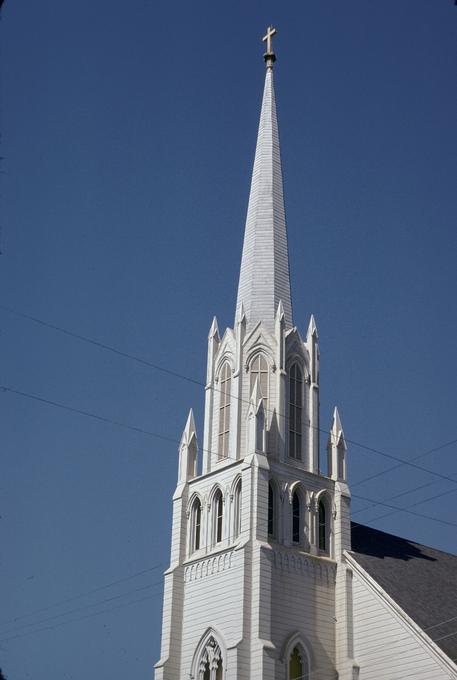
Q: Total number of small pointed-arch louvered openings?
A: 6